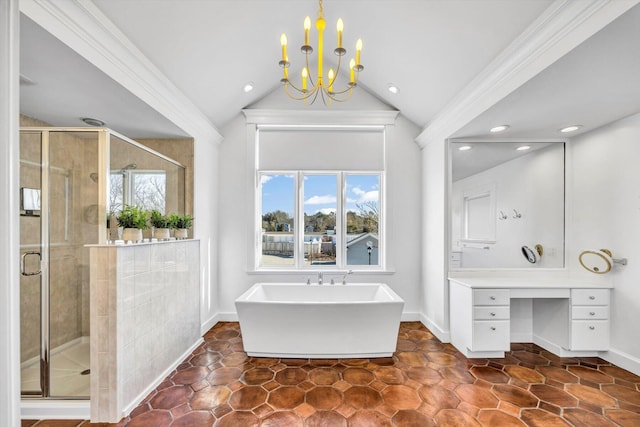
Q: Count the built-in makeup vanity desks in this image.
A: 1